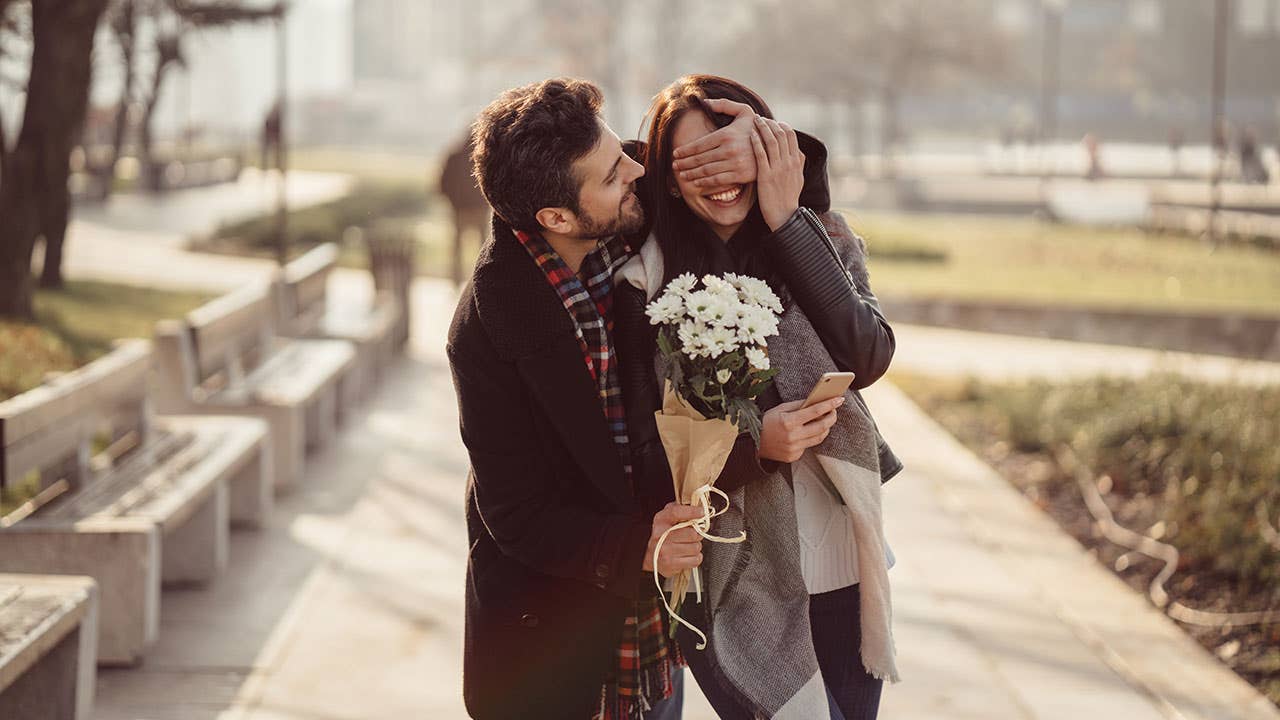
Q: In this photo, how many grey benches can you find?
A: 4